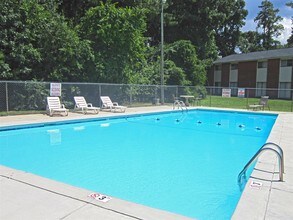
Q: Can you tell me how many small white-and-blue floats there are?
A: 6